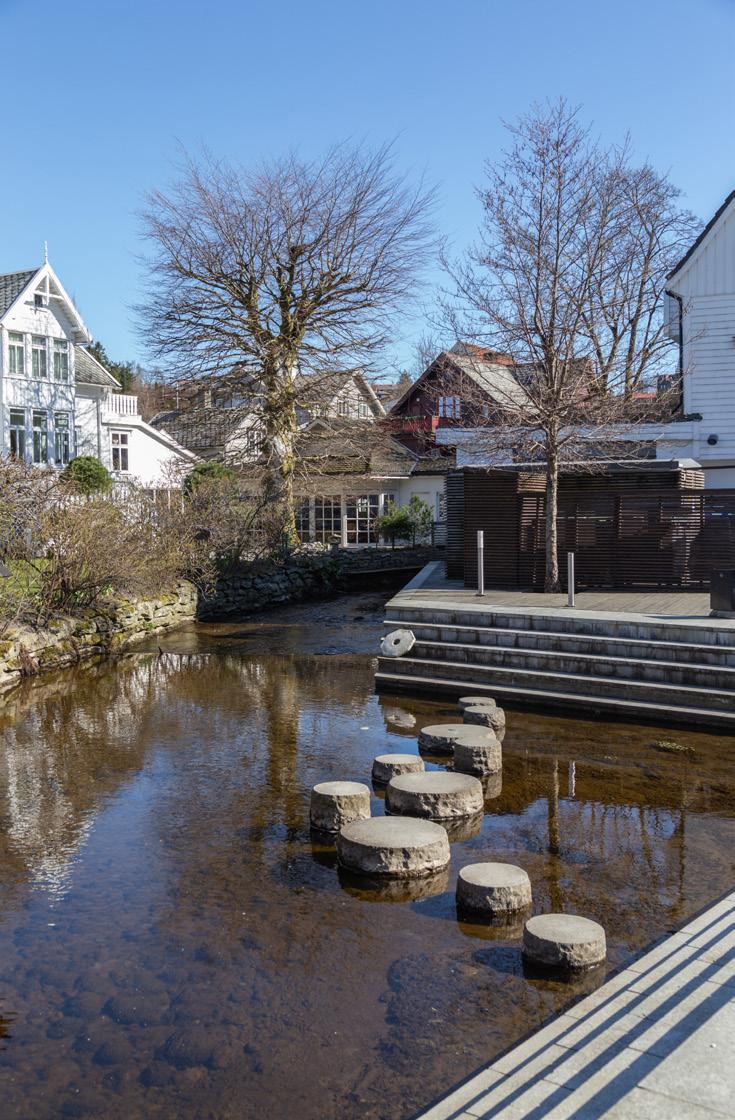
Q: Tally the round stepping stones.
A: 10